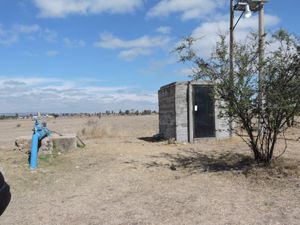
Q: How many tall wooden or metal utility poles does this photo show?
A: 2